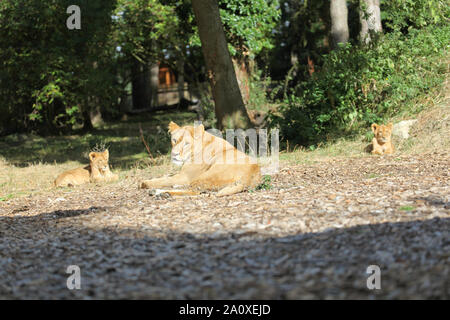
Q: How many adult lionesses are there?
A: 1